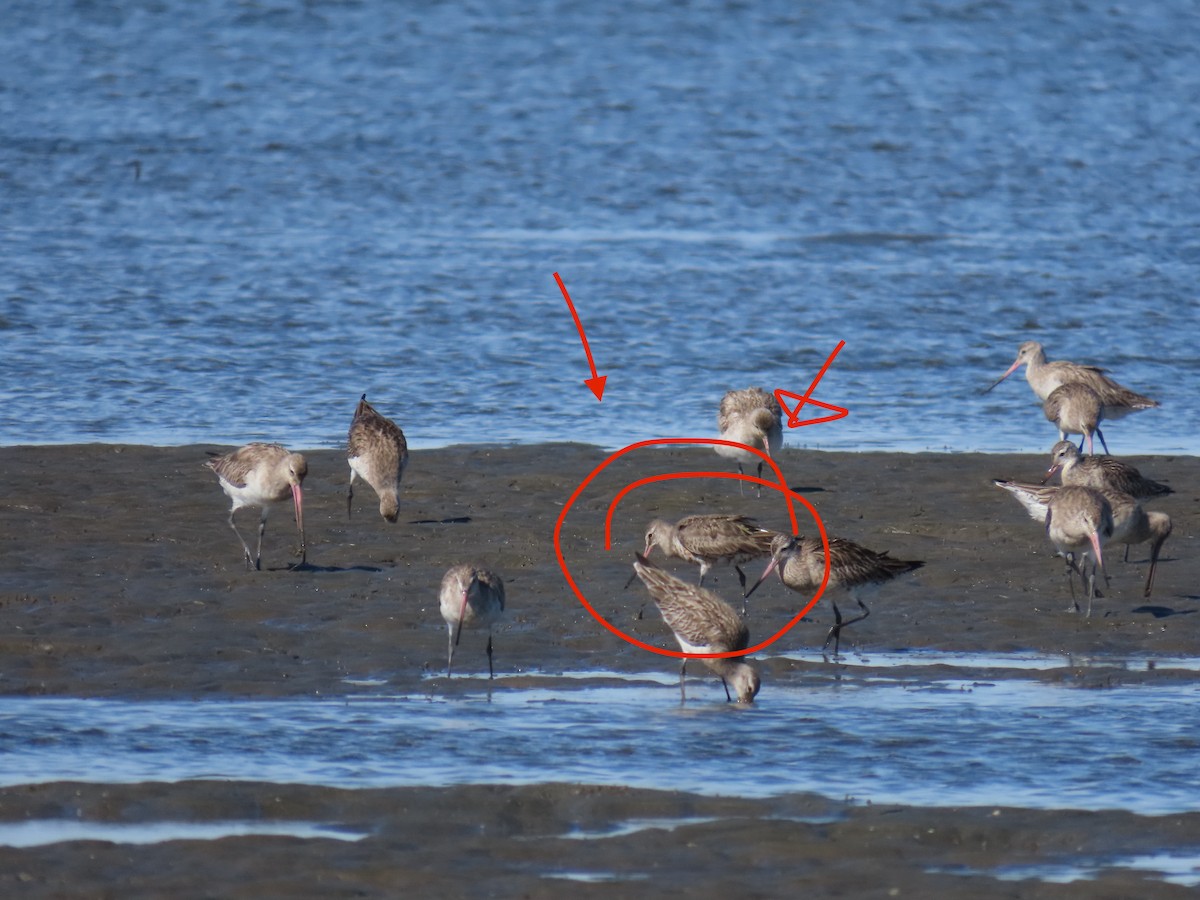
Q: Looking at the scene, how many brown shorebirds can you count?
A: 12